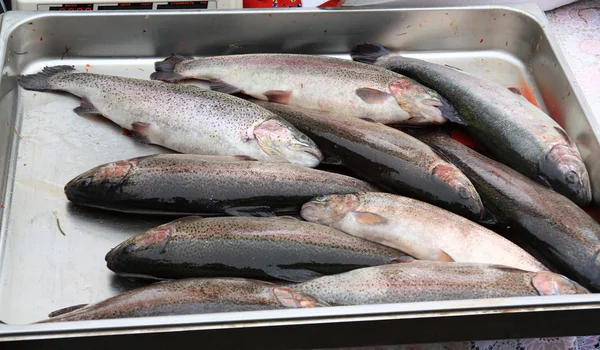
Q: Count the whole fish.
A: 10